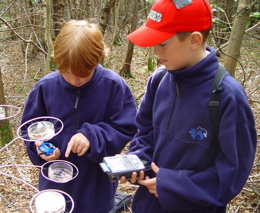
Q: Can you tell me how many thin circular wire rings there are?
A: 4